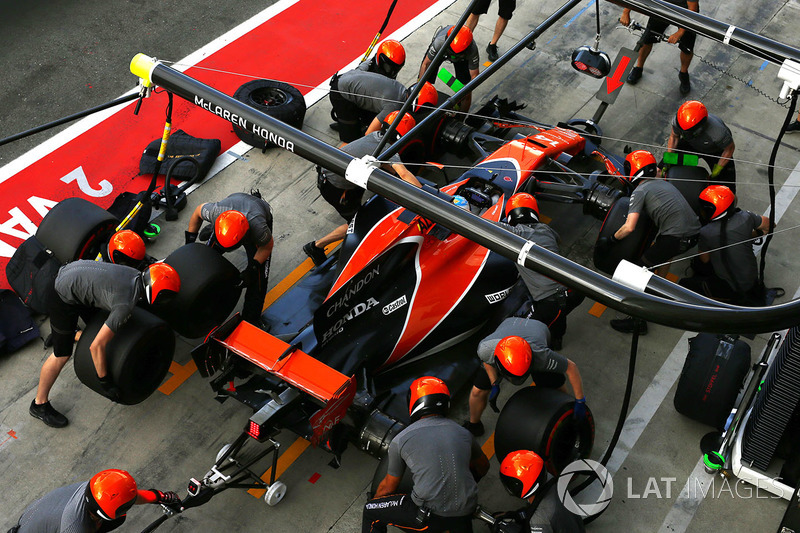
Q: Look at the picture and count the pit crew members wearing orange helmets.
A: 15